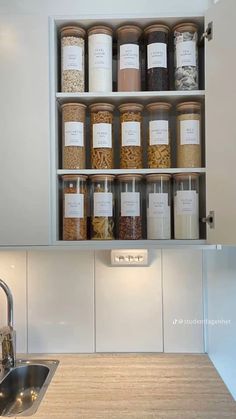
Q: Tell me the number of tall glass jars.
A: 15